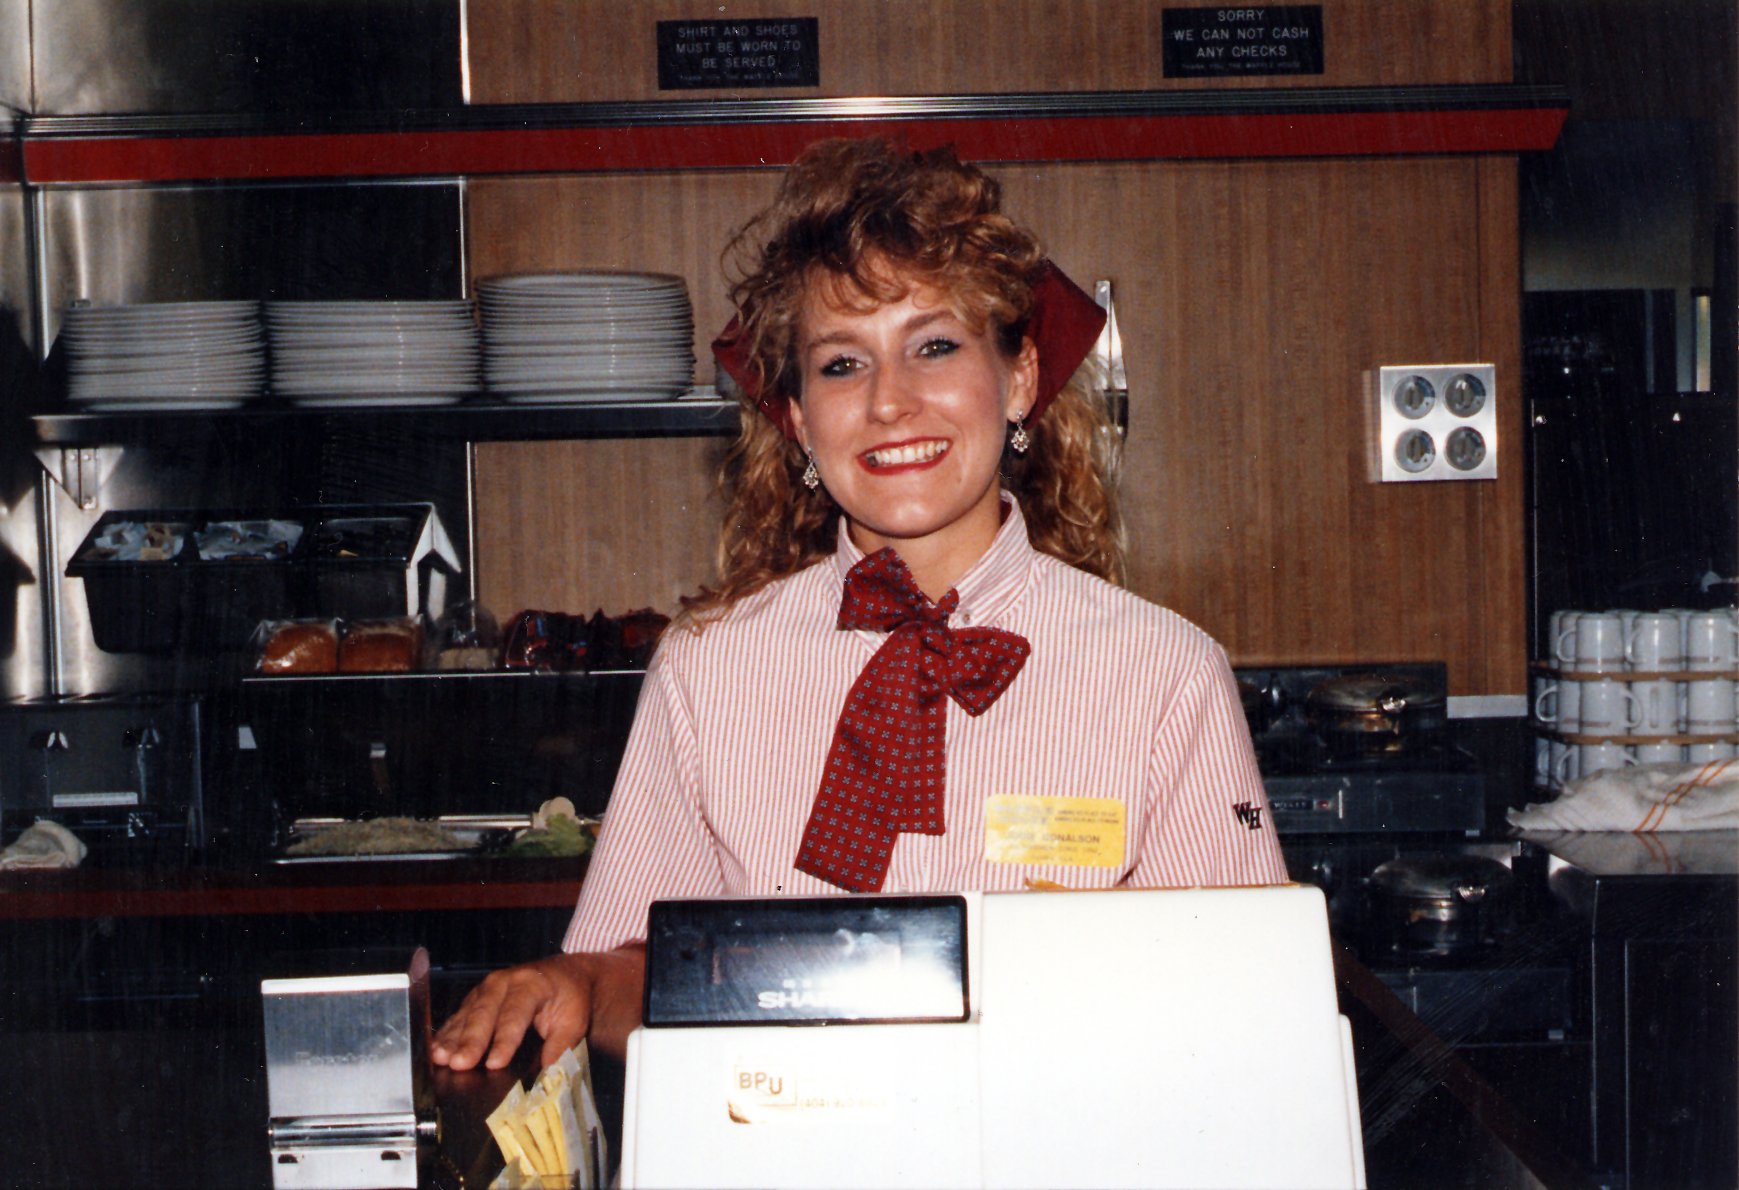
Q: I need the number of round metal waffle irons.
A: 2